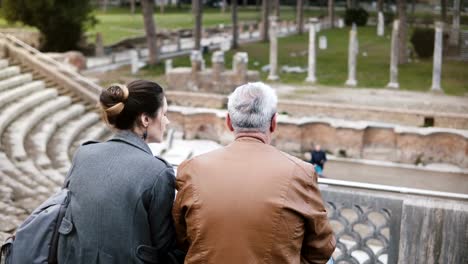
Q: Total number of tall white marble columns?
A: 5